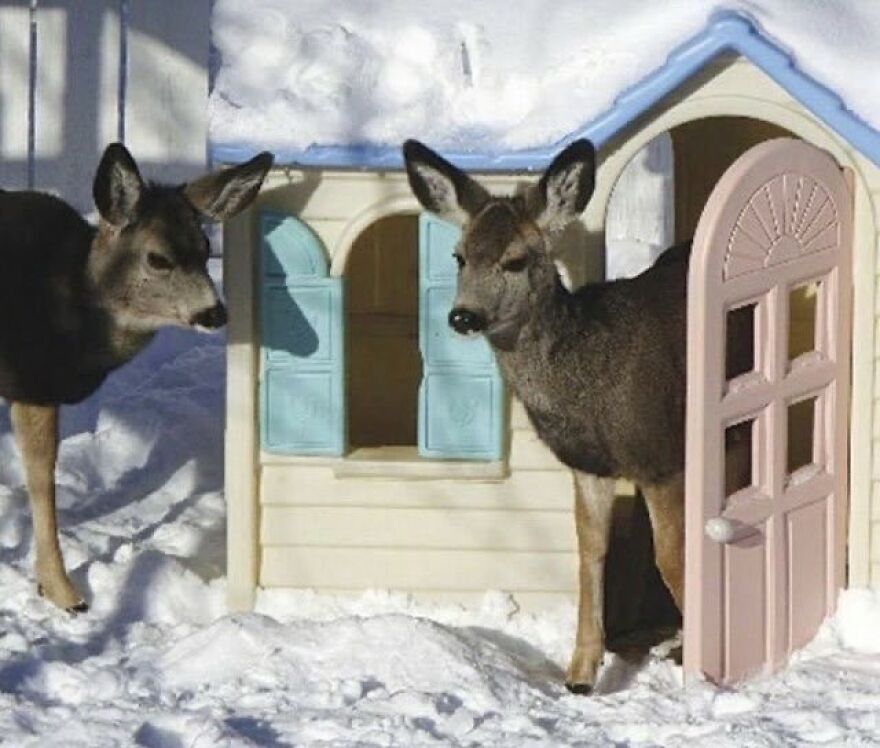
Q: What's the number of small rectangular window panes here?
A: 4